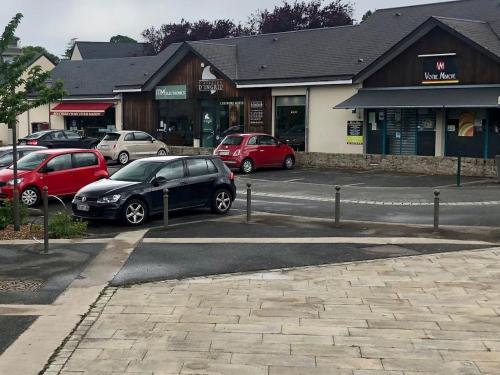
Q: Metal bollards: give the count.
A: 5